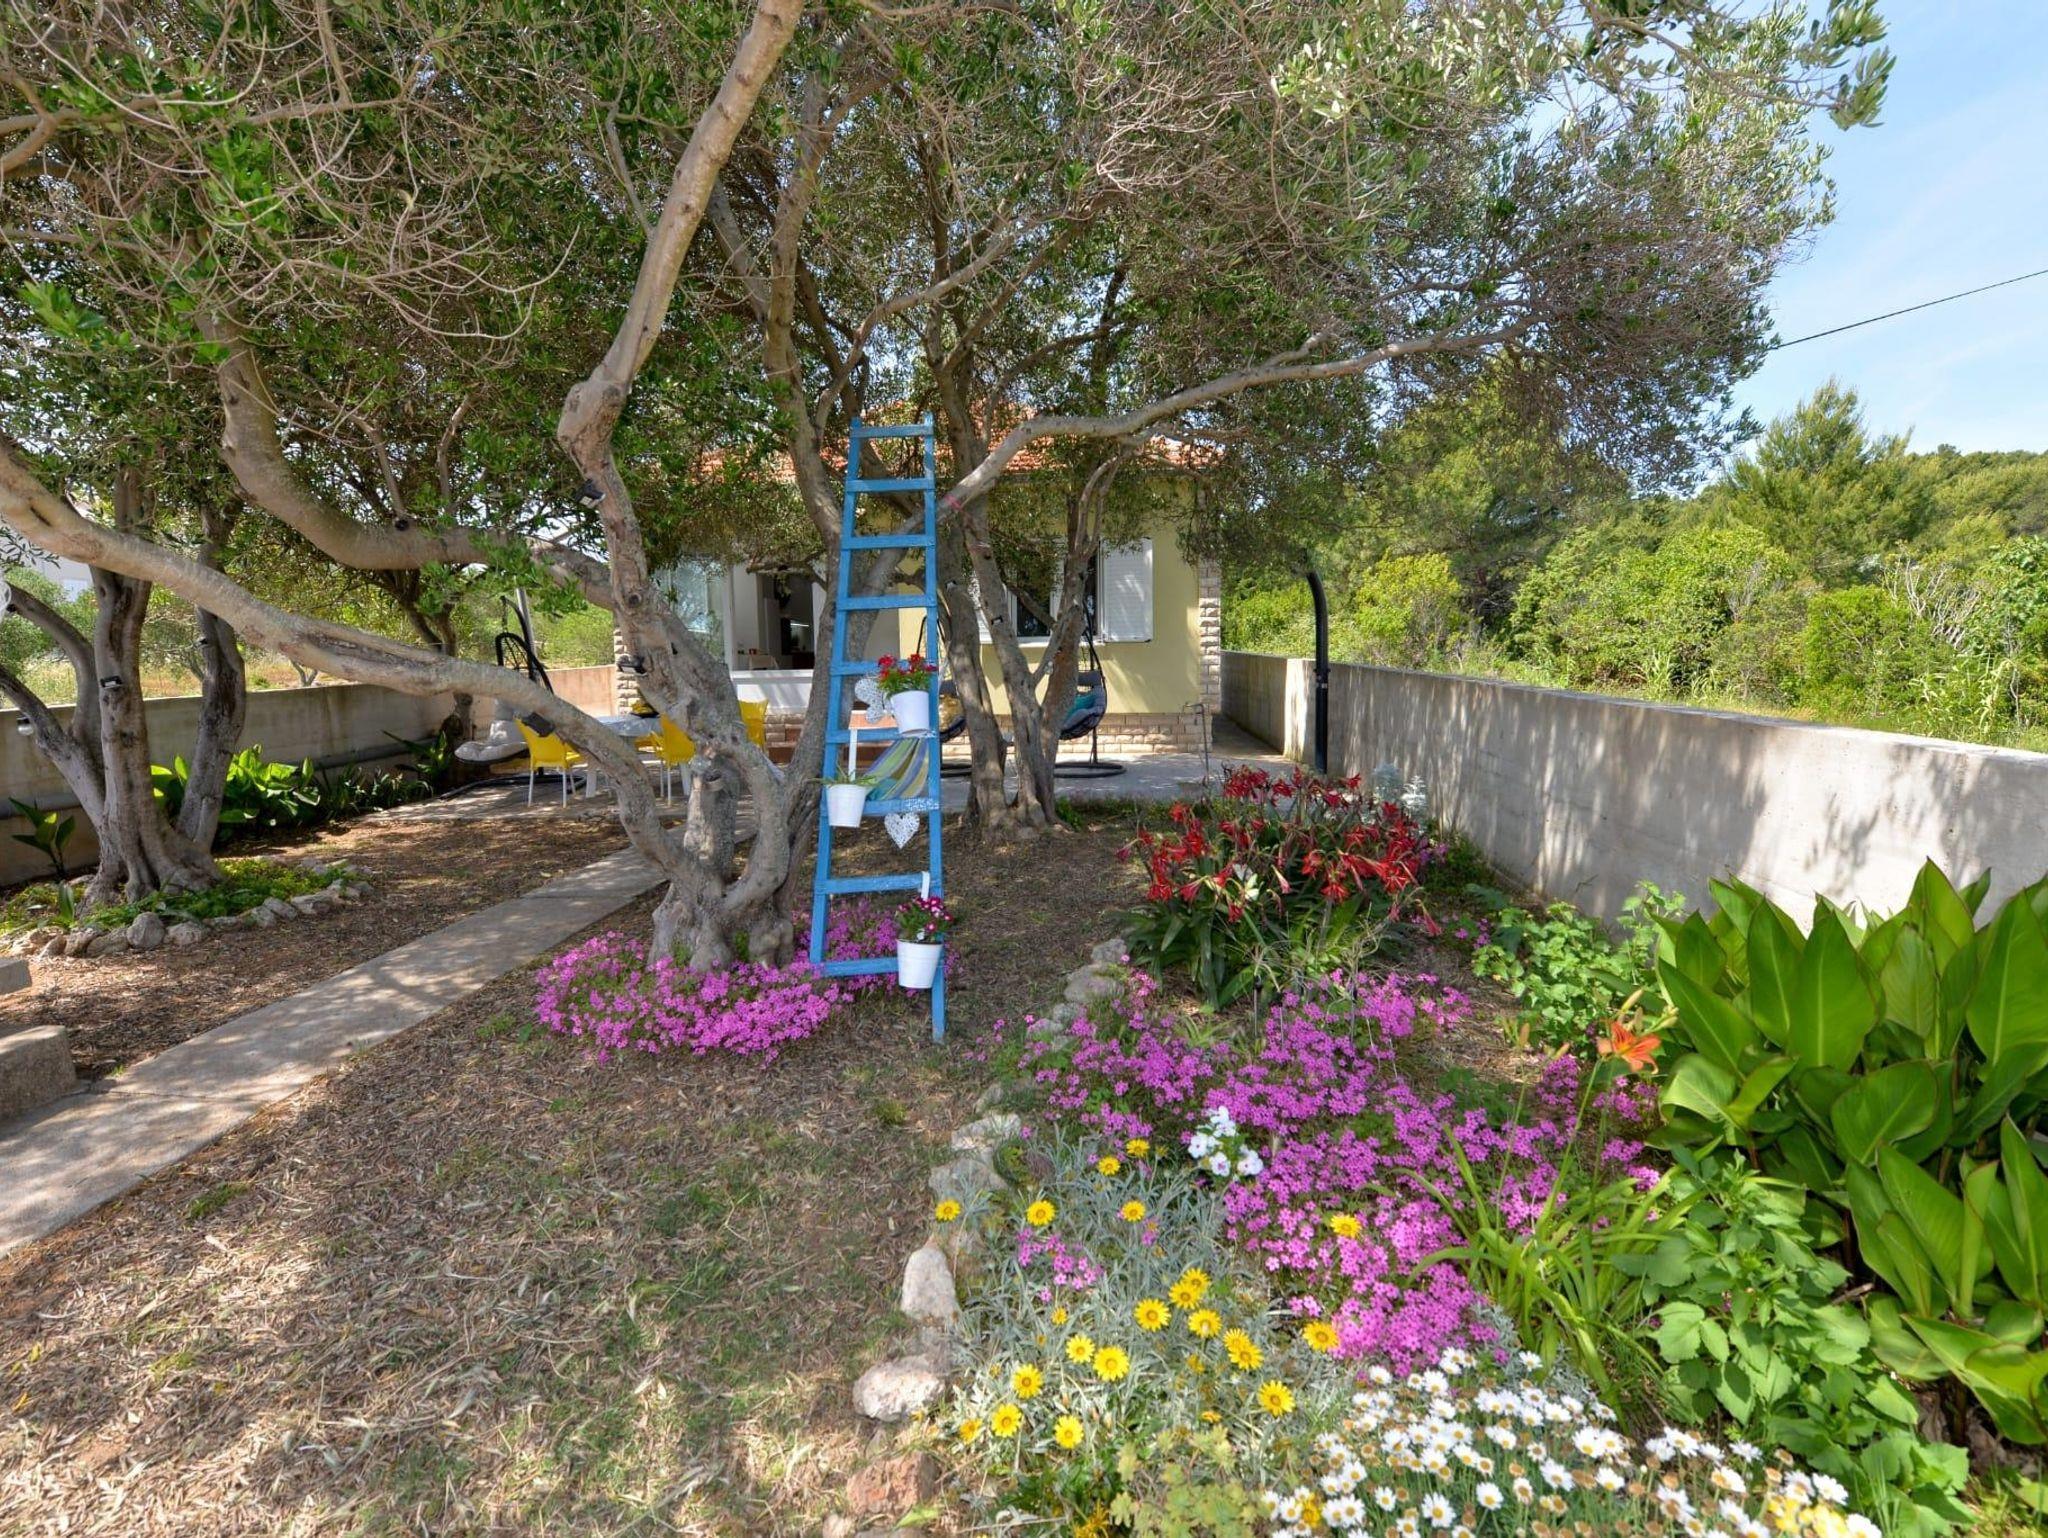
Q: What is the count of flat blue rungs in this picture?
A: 9